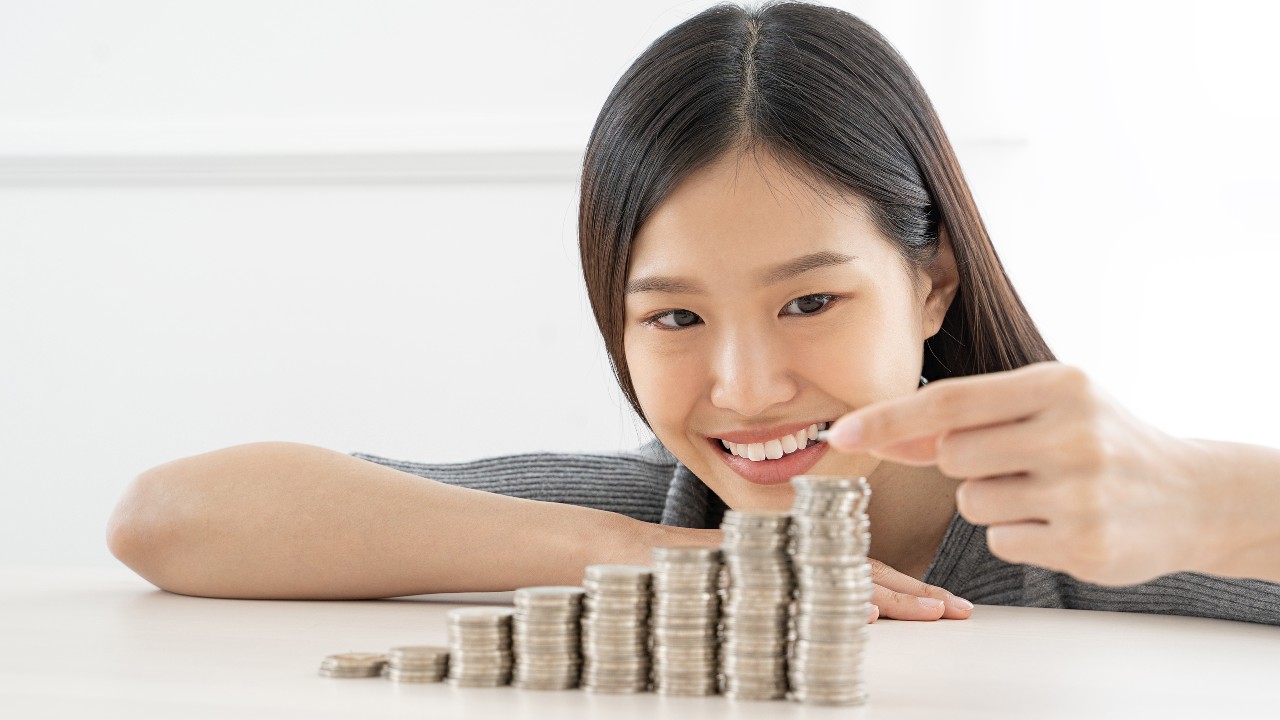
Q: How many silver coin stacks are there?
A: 8